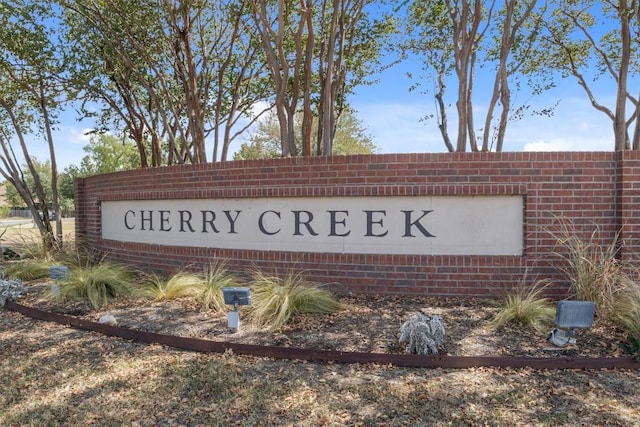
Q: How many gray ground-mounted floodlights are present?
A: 3